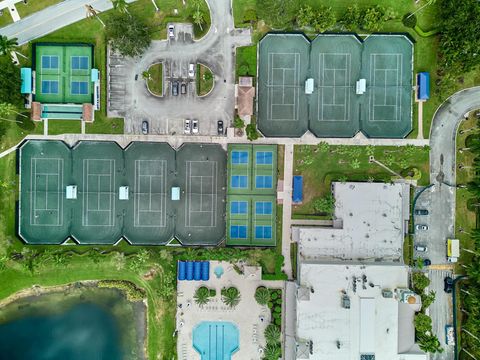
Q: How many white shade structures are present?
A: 5